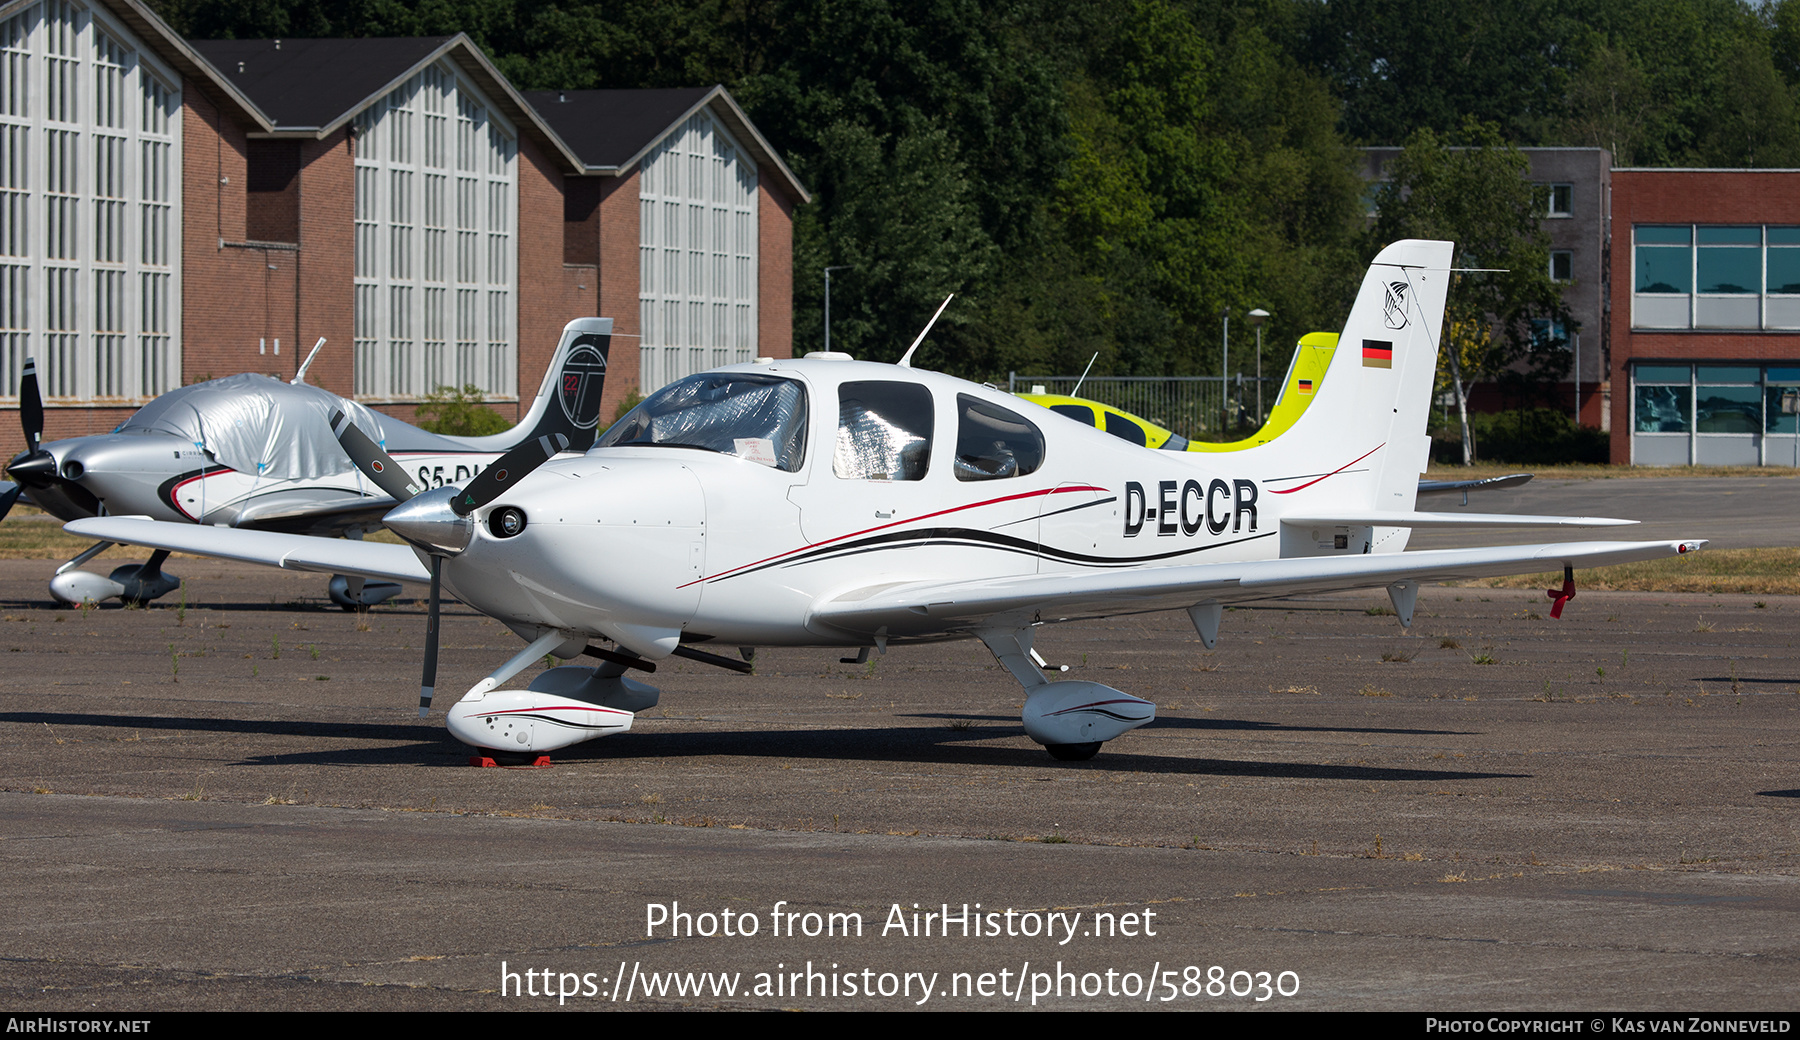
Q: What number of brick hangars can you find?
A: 3